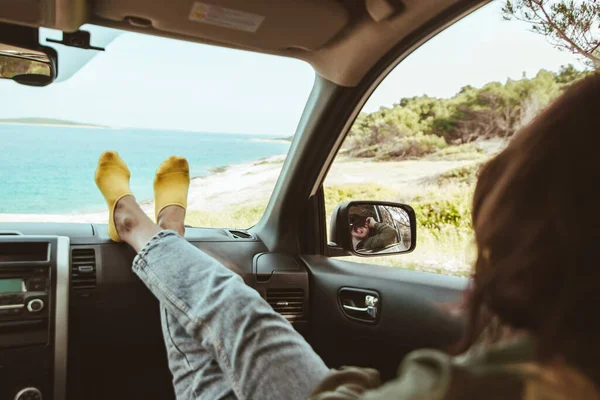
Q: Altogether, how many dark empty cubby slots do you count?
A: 1